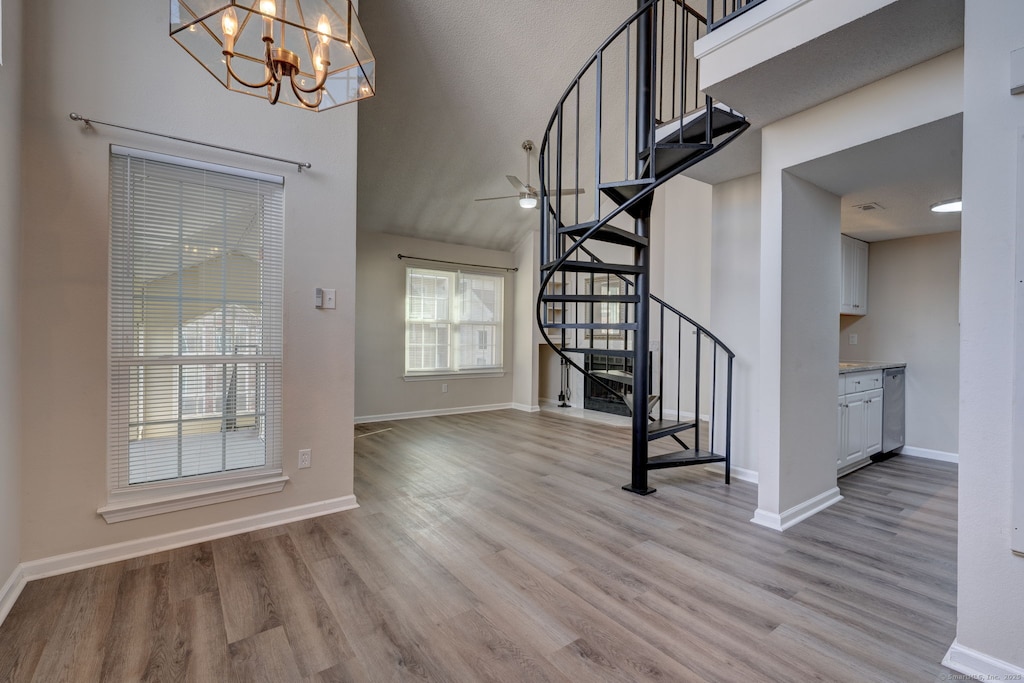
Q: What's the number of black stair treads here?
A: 12